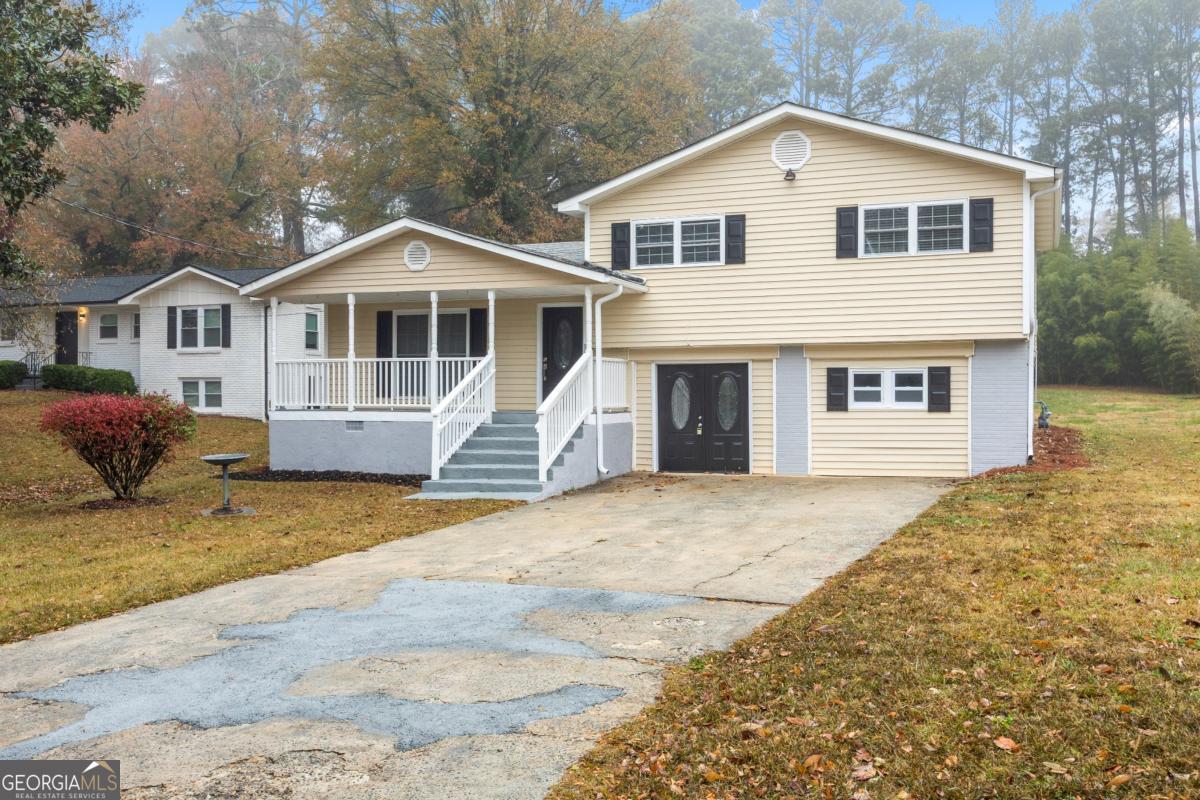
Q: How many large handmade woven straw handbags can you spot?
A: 0